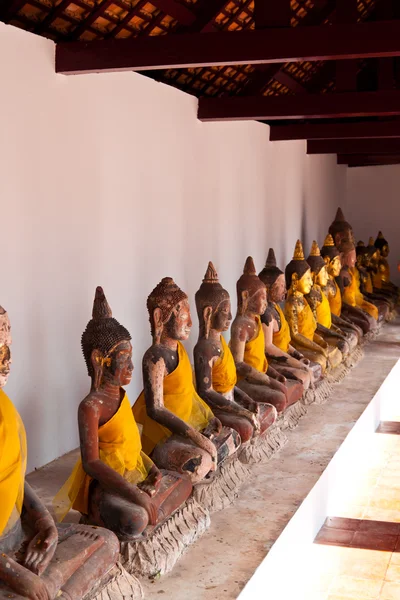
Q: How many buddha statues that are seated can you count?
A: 14